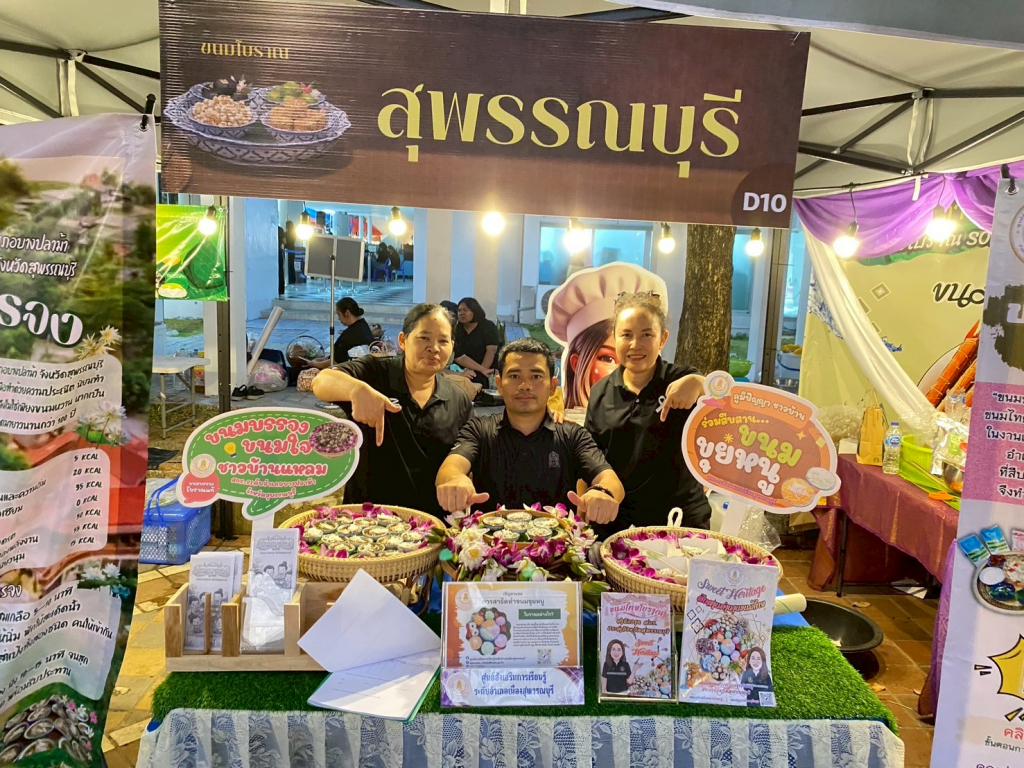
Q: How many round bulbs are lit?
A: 9